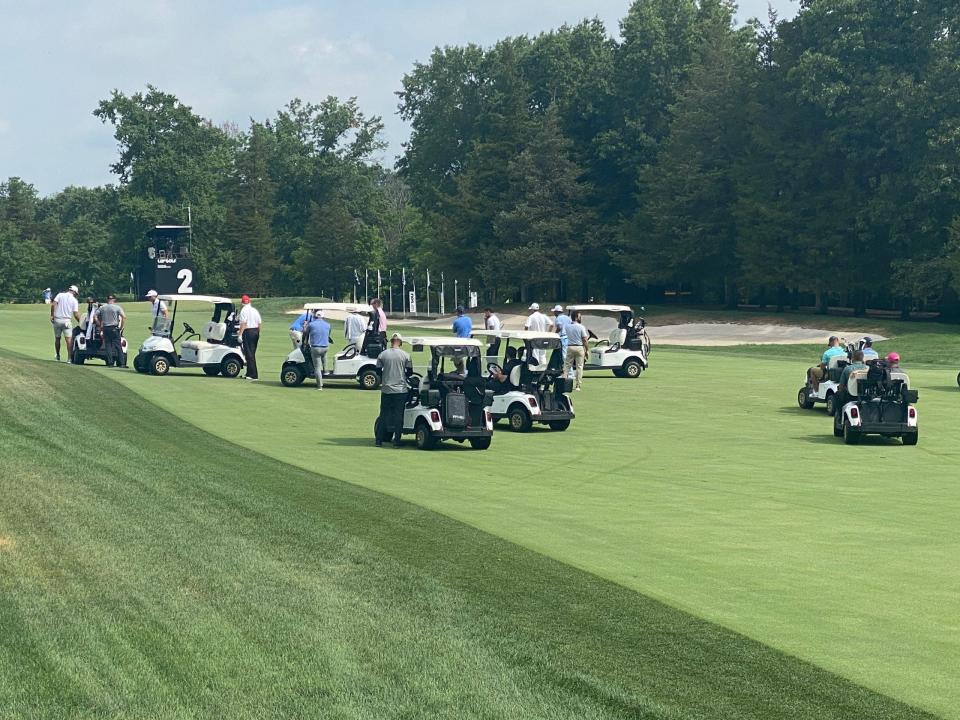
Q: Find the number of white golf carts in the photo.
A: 8